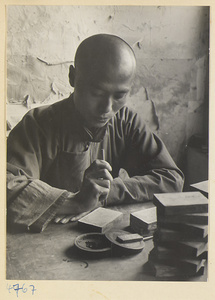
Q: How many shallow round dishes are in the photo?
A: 2